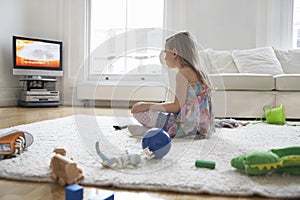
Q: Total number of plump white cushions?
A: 3